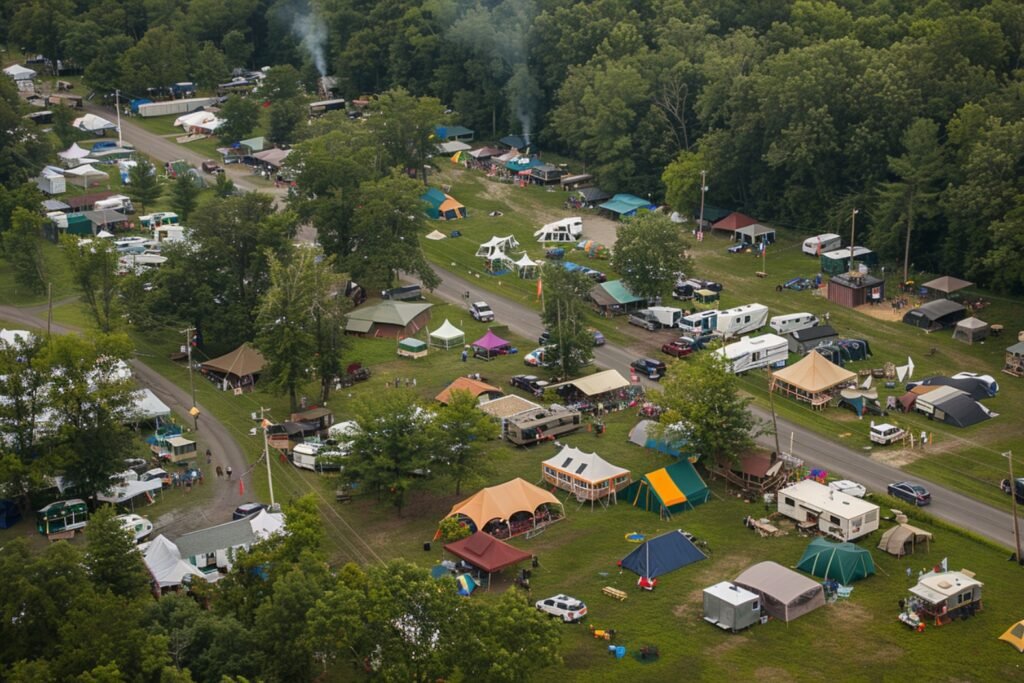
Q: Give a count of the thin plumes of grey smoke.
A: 2